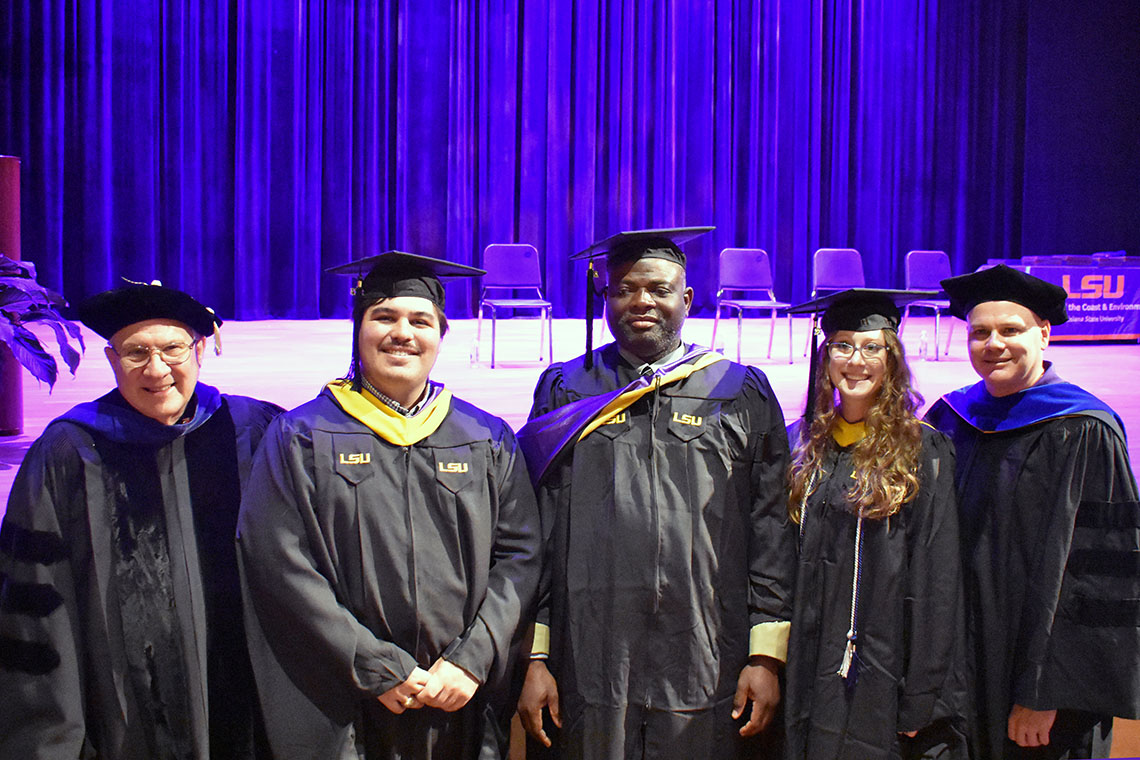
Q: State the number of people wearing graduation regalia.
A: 5